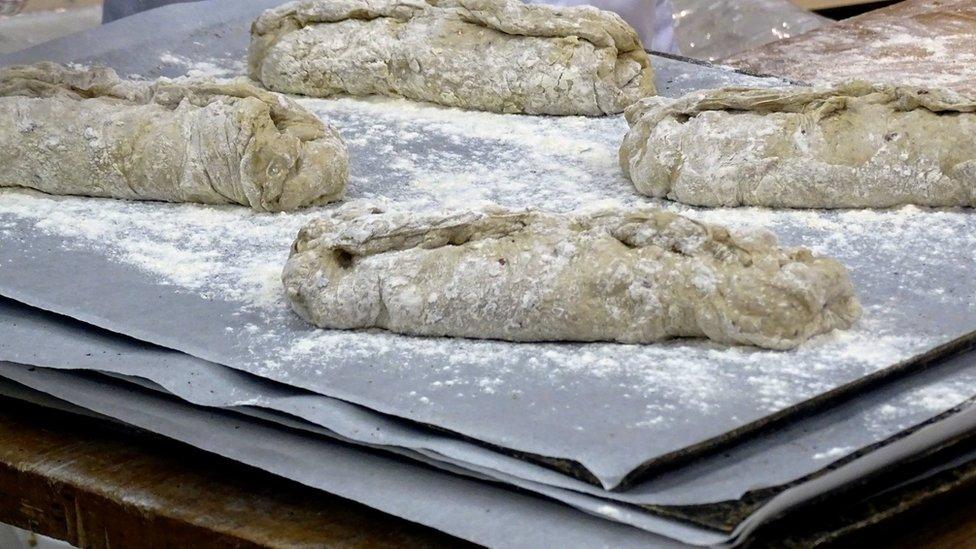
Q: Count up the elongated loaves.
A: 4